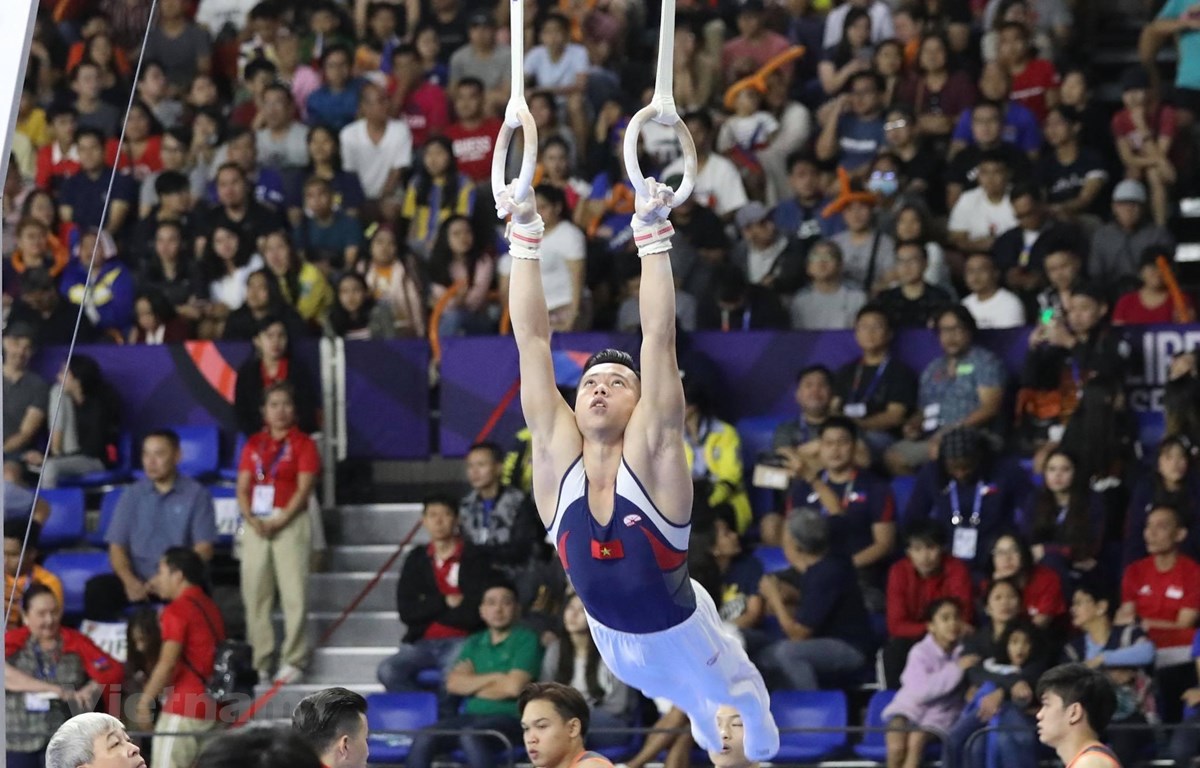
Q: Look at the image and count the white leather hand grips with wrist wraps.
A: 2